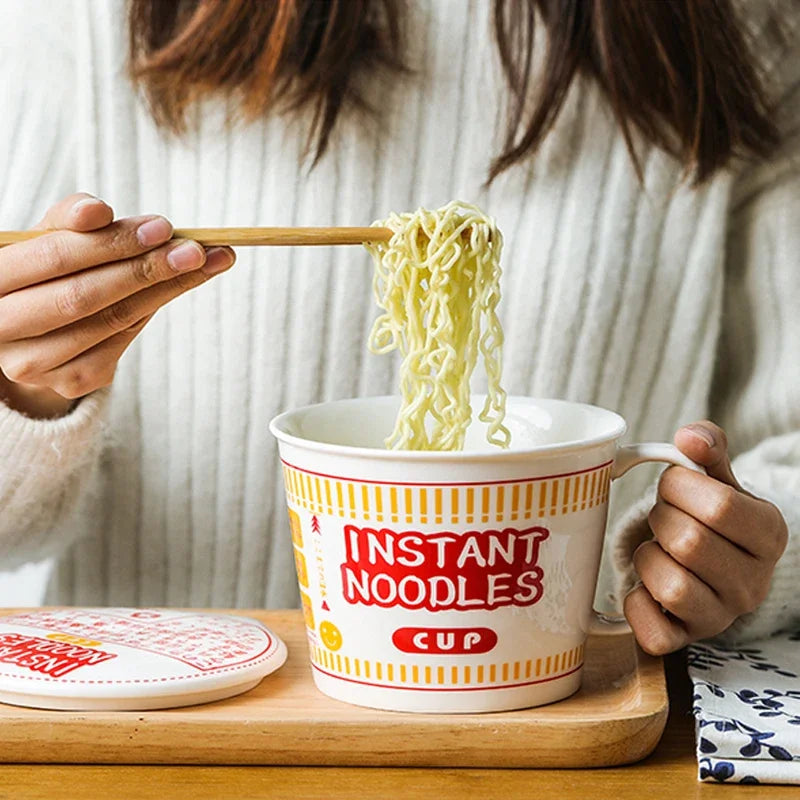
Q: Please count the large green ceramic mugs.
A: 0